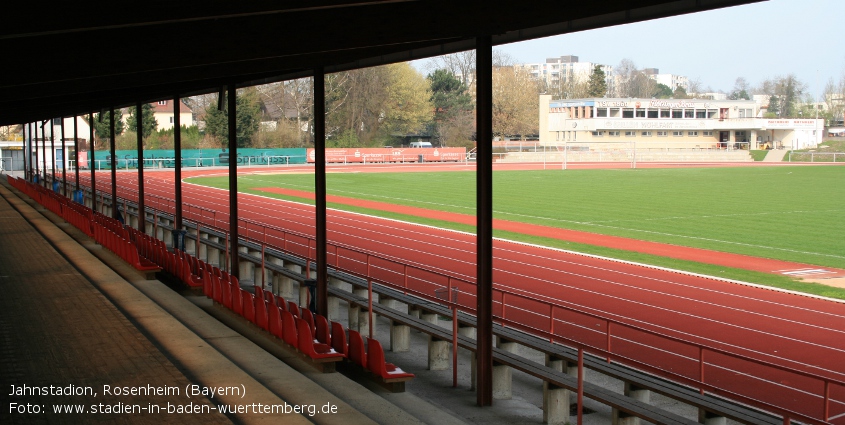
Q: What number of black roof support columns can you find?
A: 14